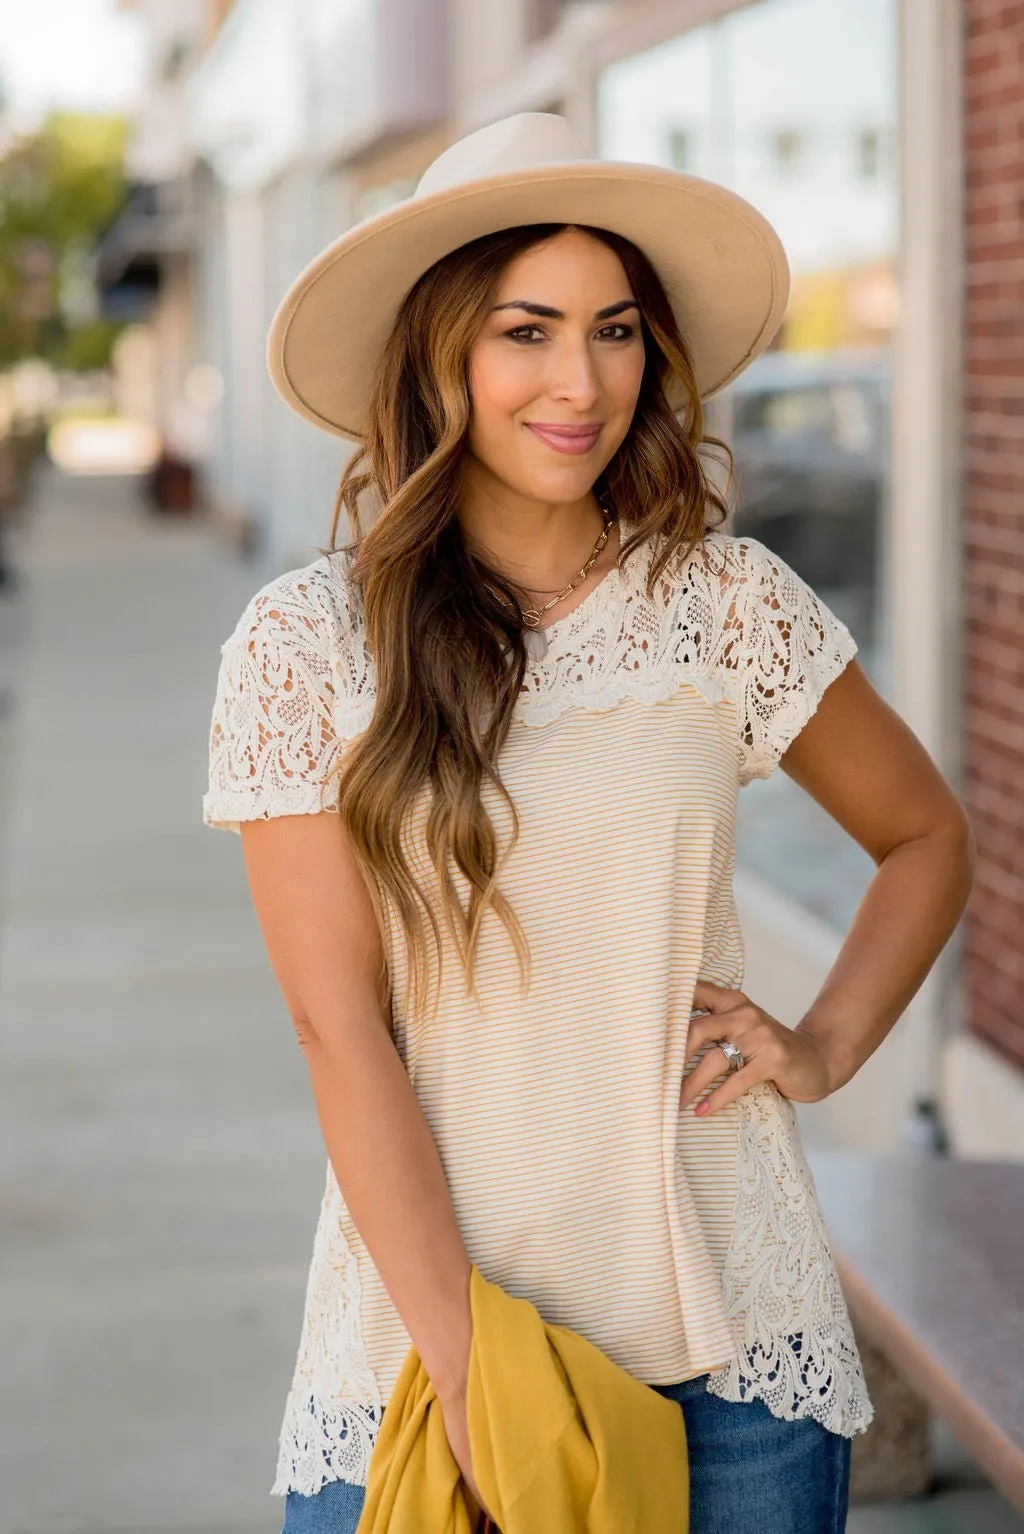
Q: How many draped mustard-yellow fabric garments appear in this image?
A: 1